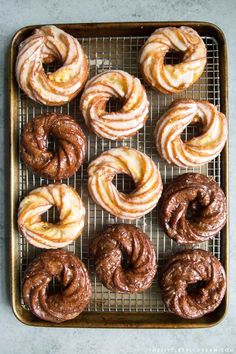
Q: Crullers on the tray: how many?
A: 11